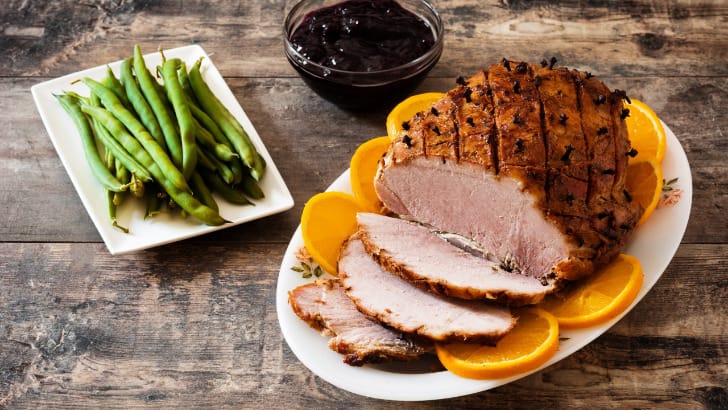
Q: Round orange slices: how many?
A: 7